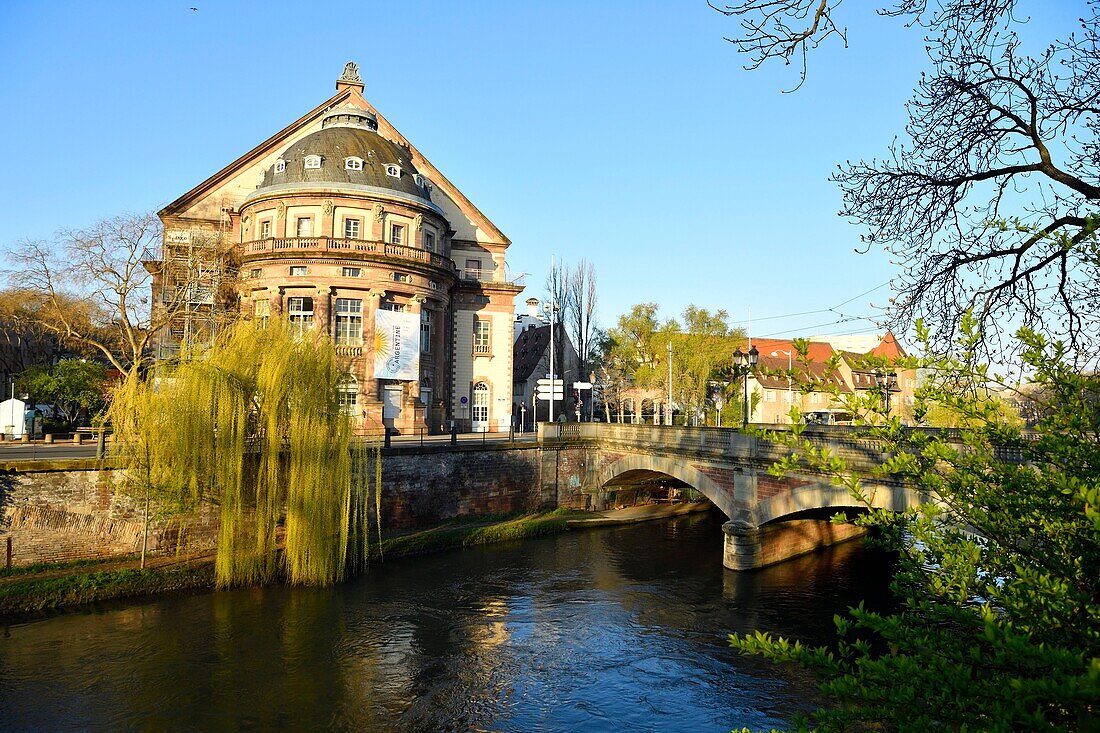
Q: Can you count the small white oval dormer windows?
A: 5